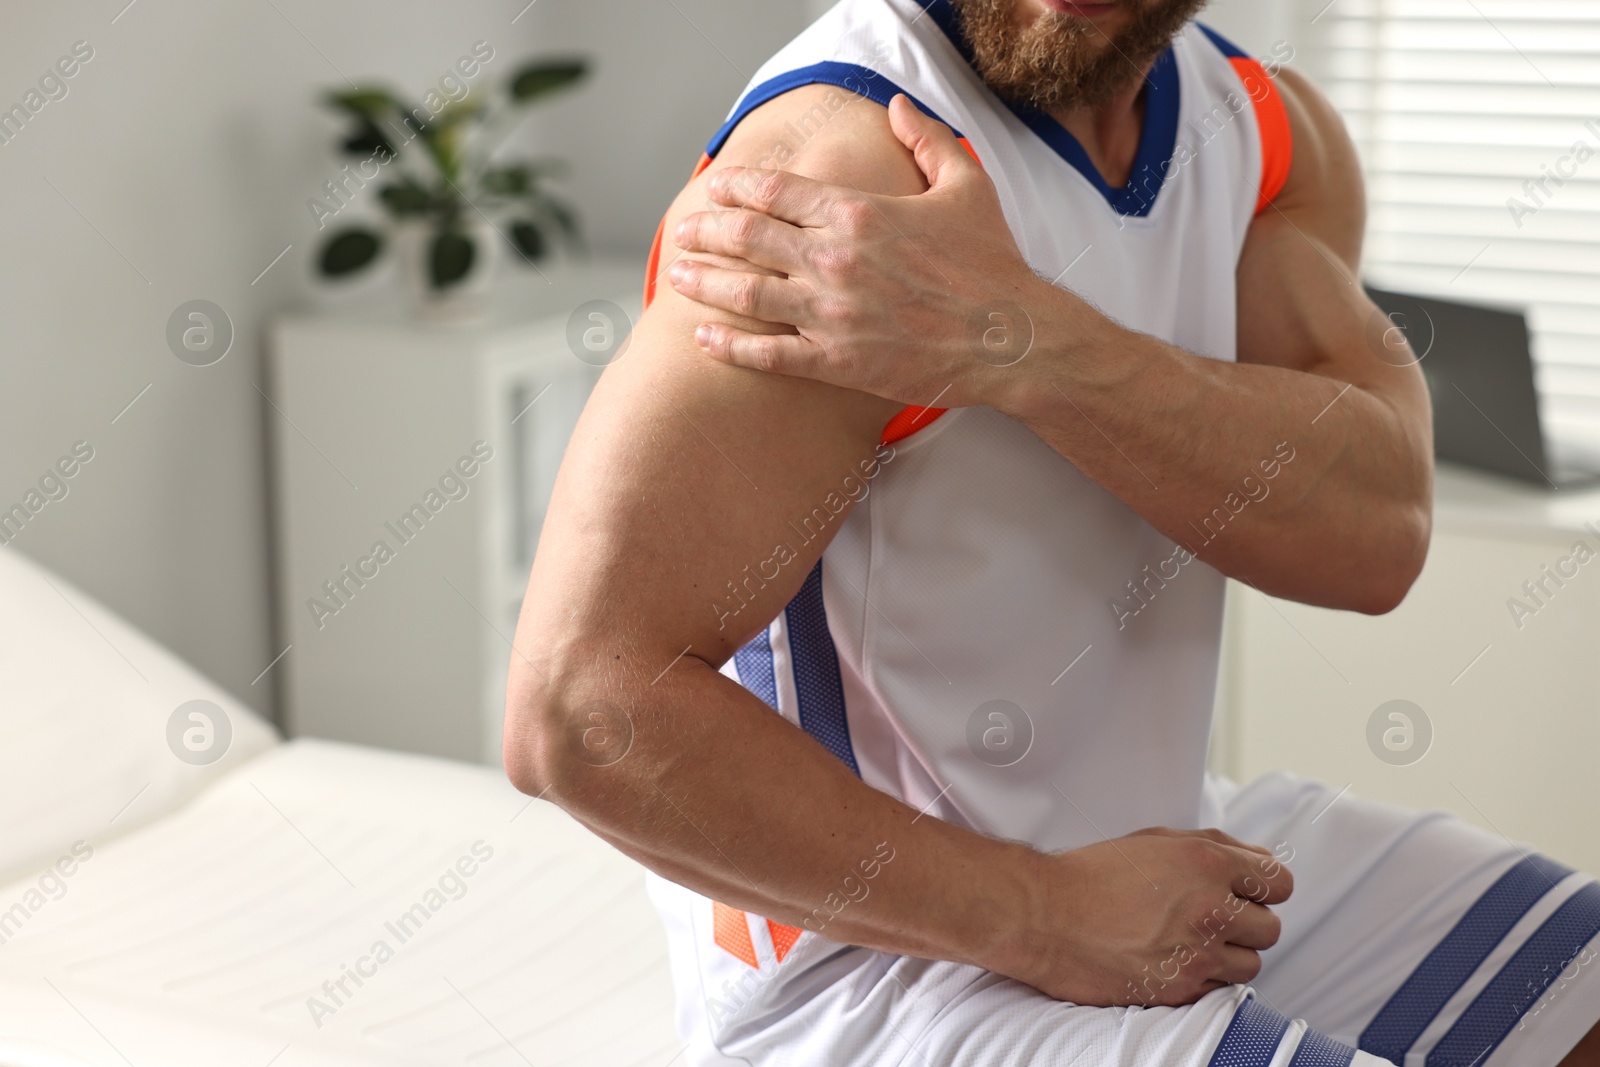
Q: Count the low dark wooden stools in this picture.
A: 0